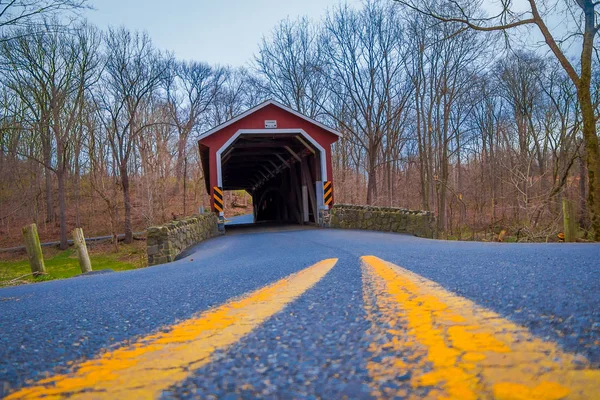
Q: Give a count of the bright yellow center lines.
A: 2